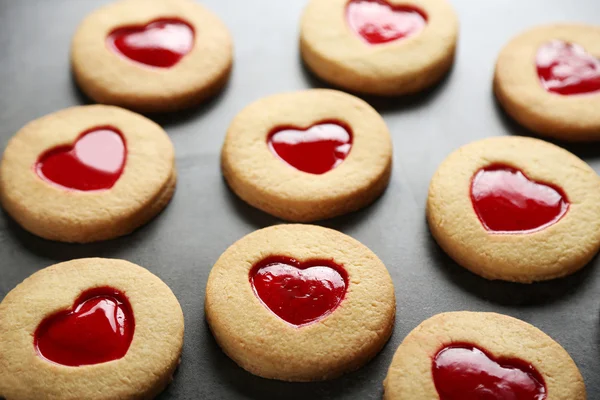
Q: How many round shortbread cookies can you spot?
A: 9